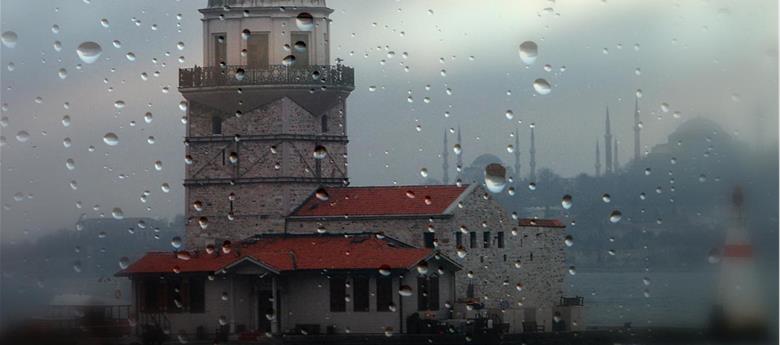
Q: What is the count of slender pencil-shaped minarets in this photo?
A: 8